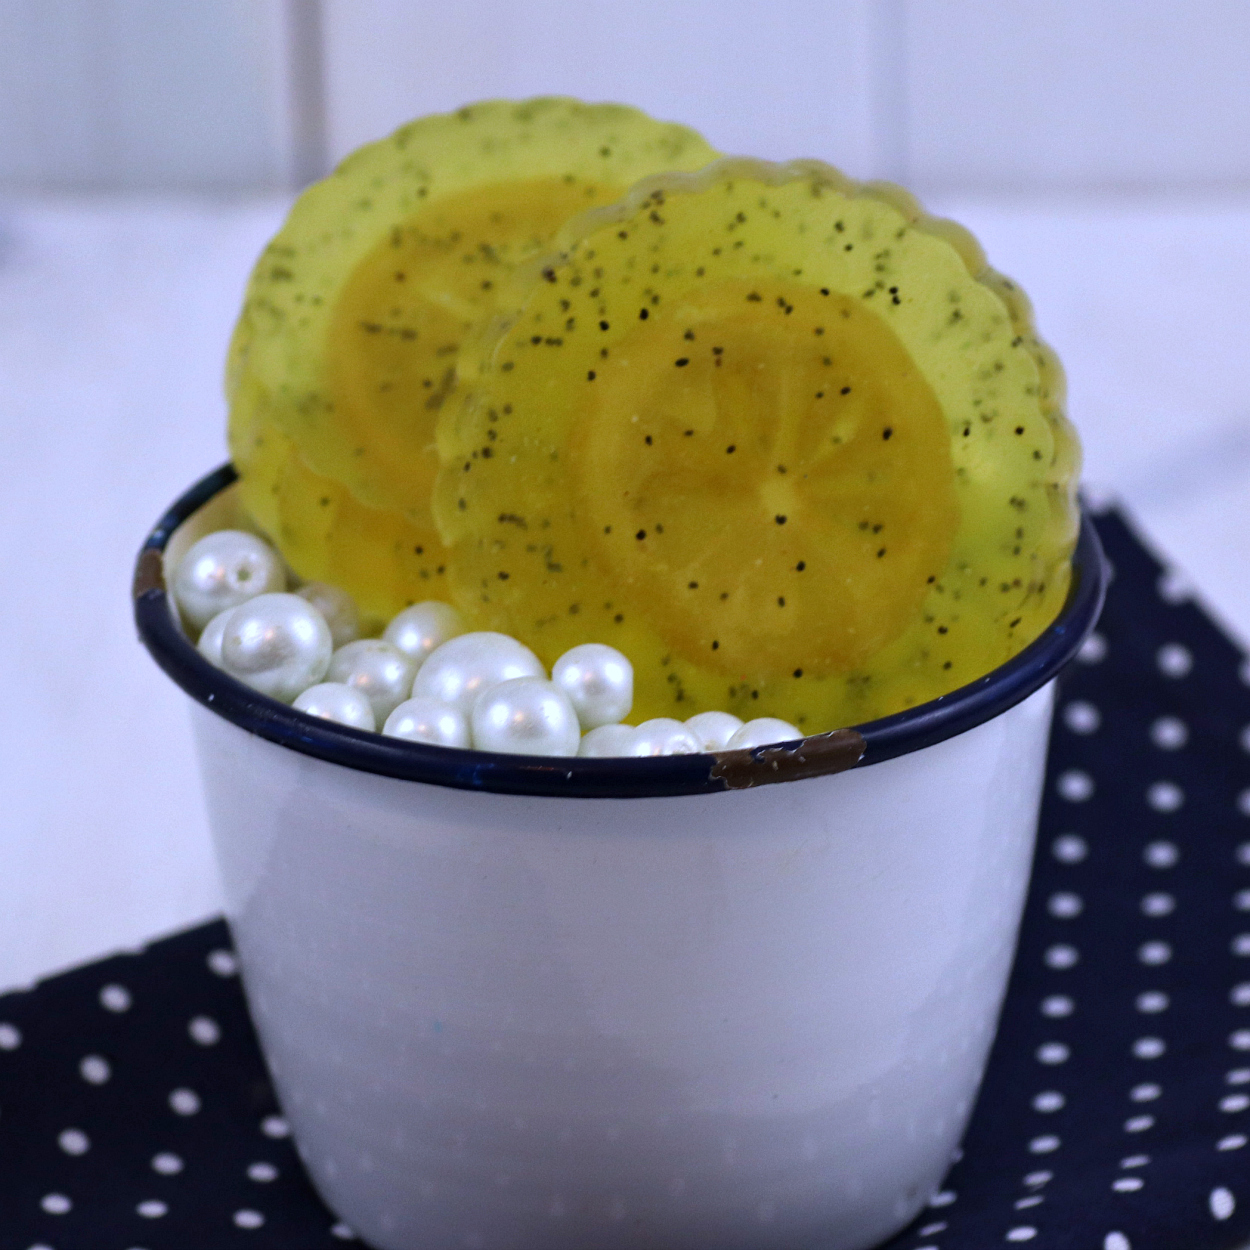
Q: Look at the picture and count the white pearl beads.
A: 15